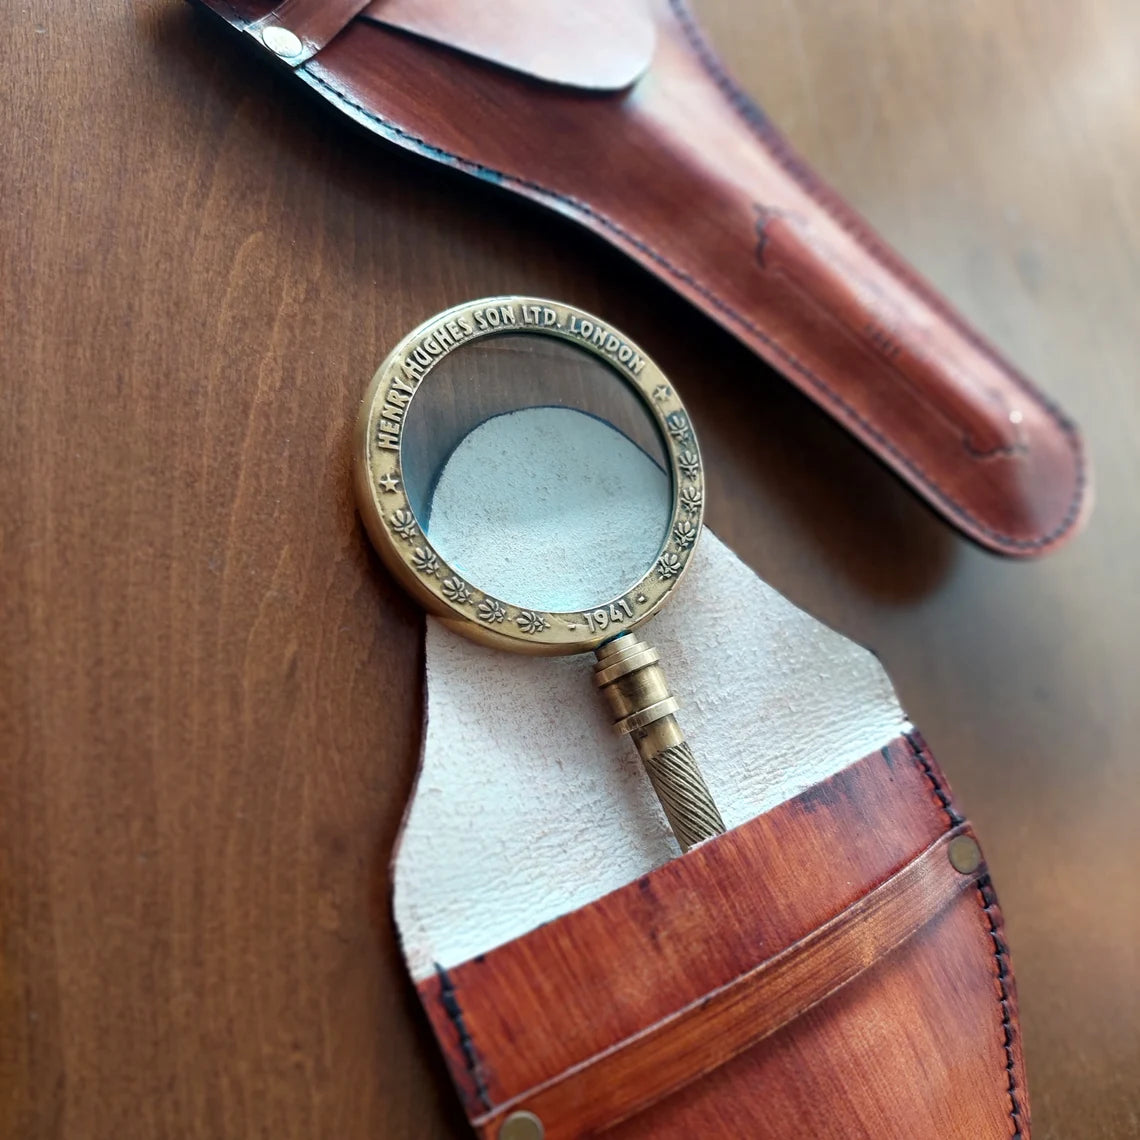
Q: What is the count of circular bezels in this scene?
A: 1